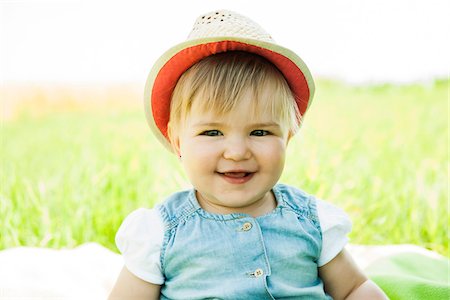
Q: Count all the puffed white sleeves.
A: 2